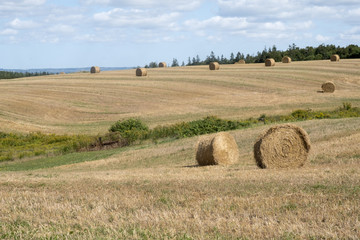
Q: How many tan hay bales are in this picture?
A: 11